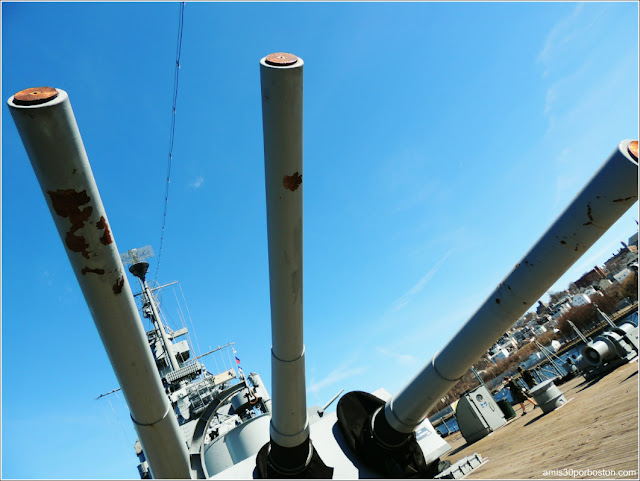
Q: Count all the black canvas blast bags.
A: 2